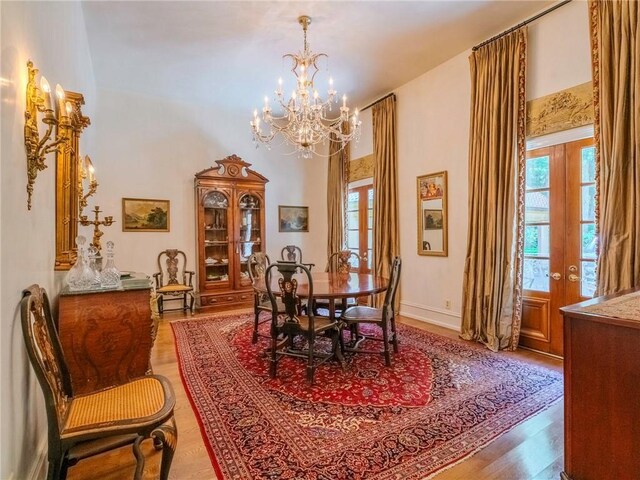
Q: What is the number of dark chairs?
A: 7